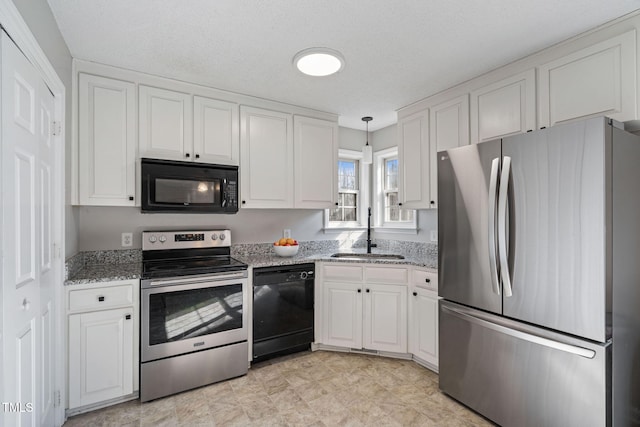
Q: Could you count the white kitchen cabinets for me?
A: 13